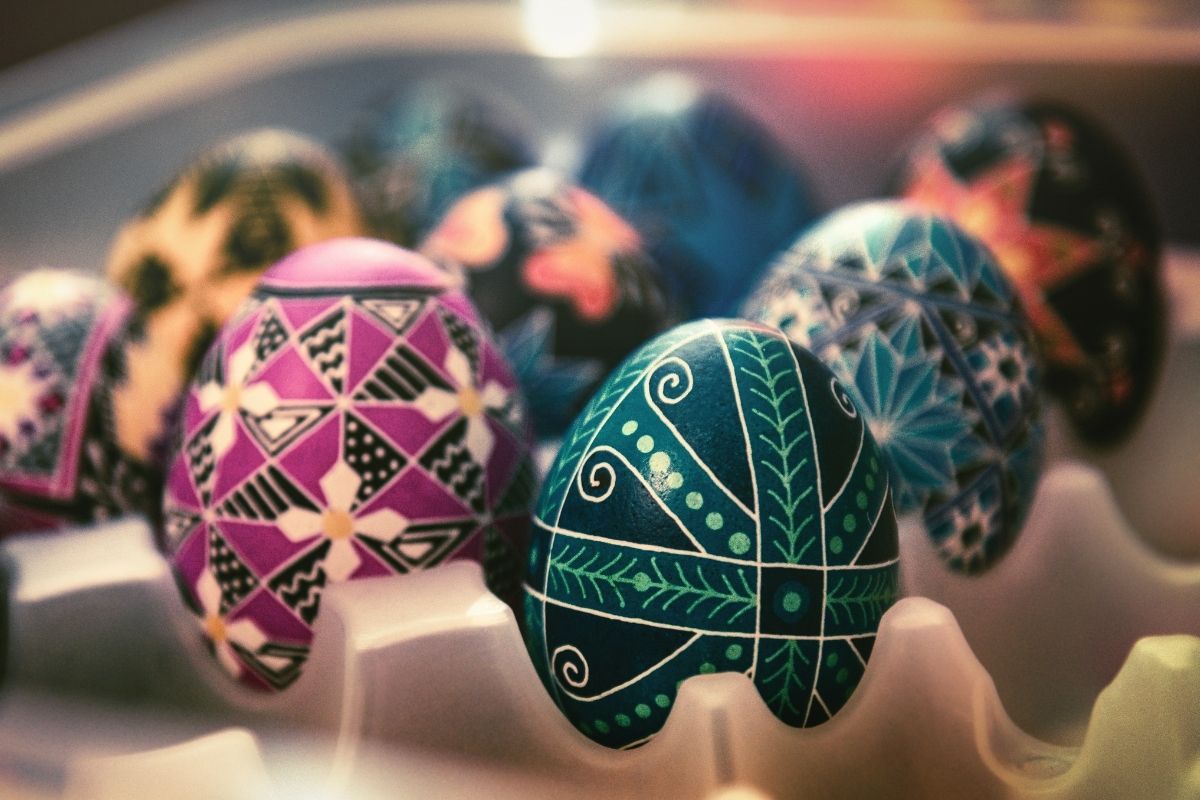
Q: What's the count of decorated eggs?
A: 9